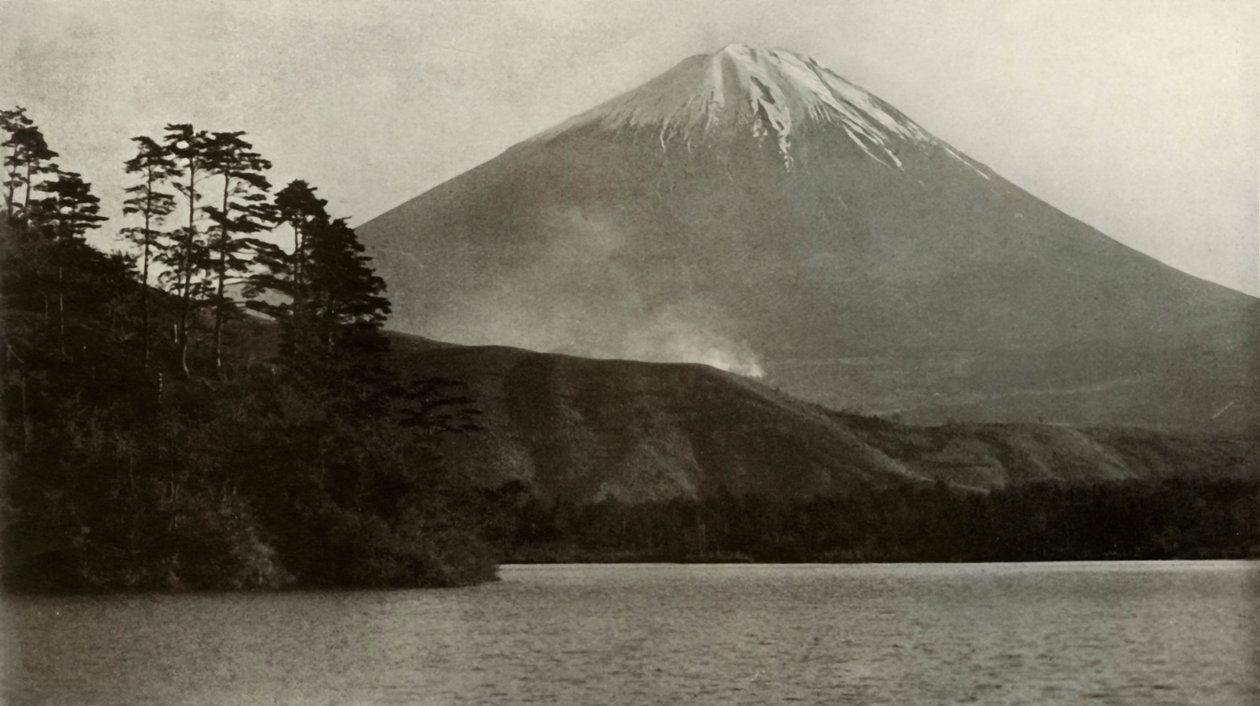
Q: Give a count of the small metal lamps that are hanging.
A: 0